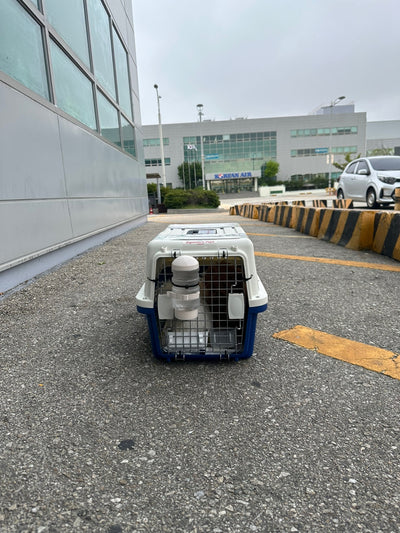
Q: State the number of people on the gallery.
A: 0